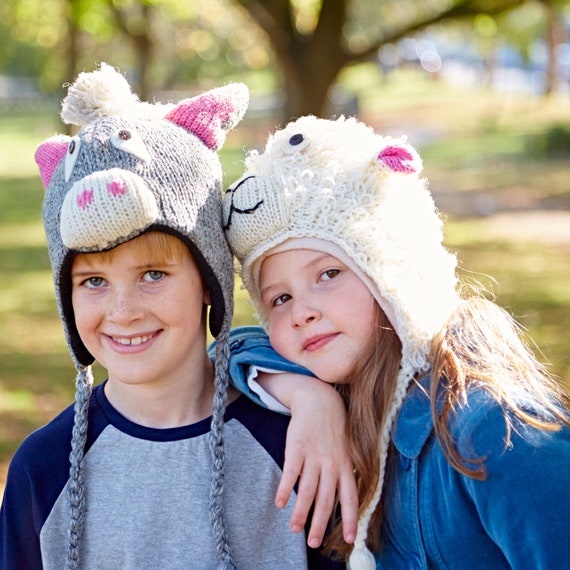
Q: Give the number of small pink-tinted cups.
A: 0